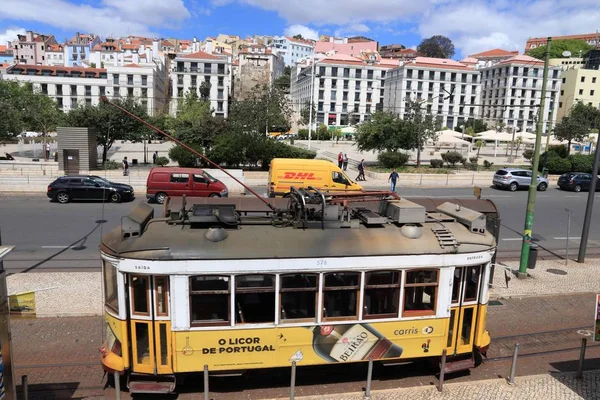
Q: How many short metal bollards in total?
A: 8